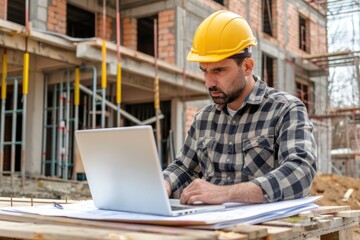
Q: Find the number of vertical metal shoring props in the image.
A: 6